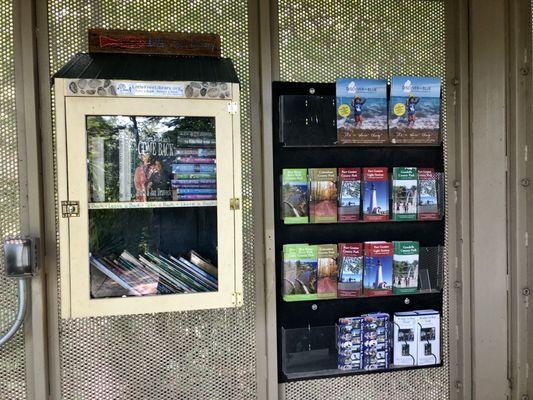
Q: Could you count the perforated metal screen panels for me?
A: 3